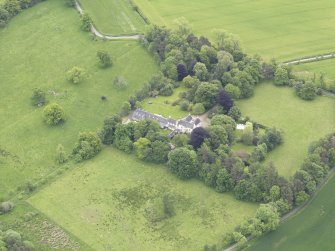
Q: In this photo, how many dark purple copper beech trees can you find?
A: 3